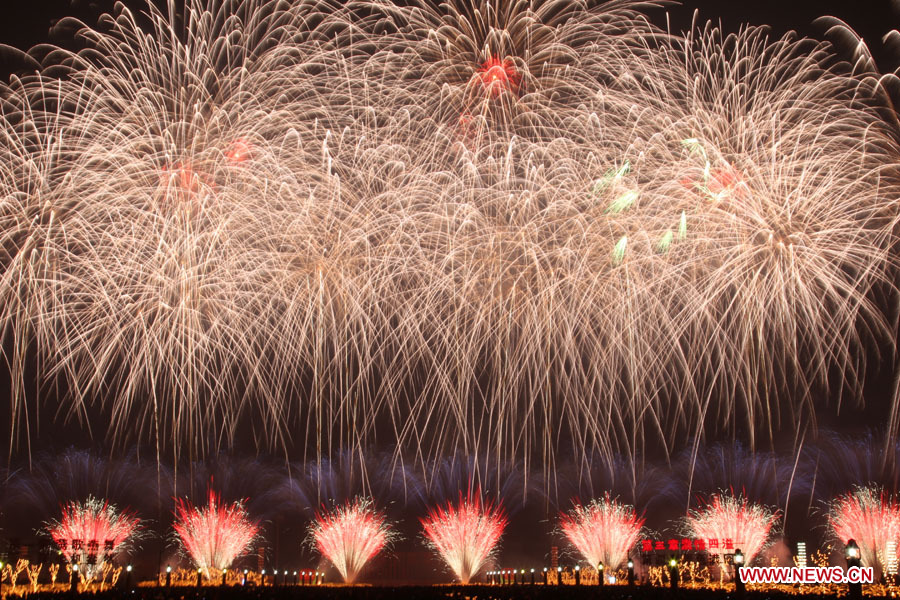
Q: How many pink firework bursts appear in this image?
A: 7